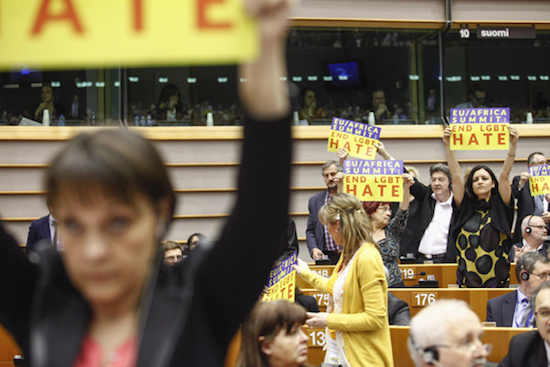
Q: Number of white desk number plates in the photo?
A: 5